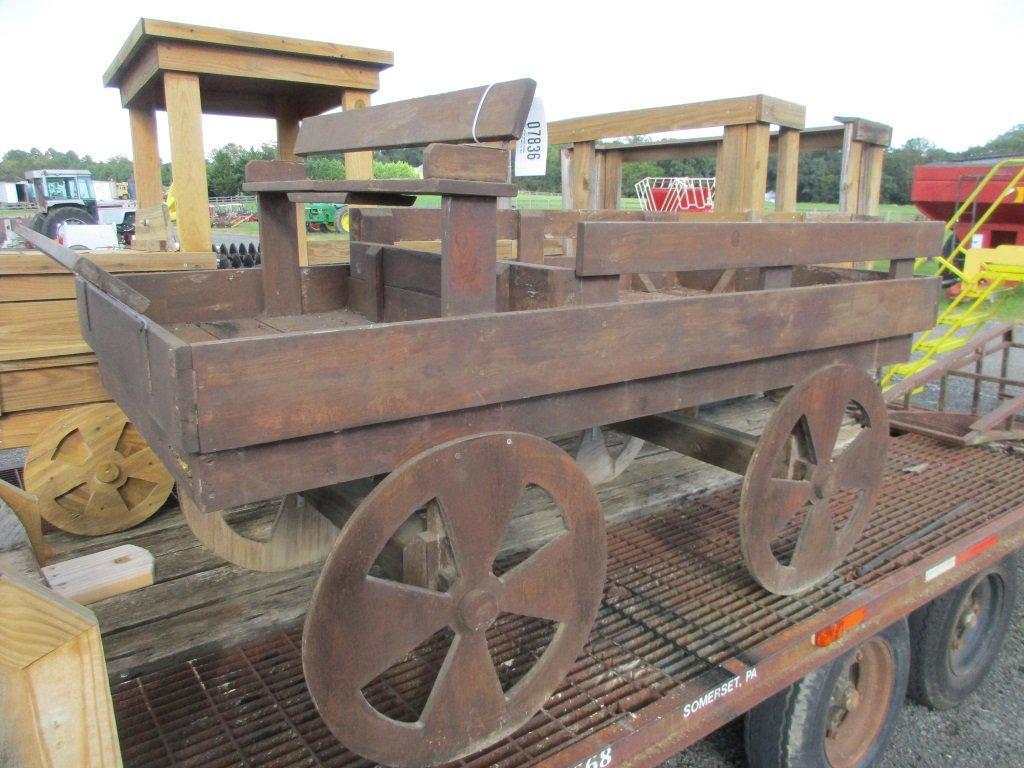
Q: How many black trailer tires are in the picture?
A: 2